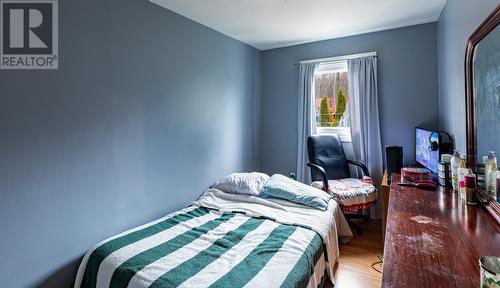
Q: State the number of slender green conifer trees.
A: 2